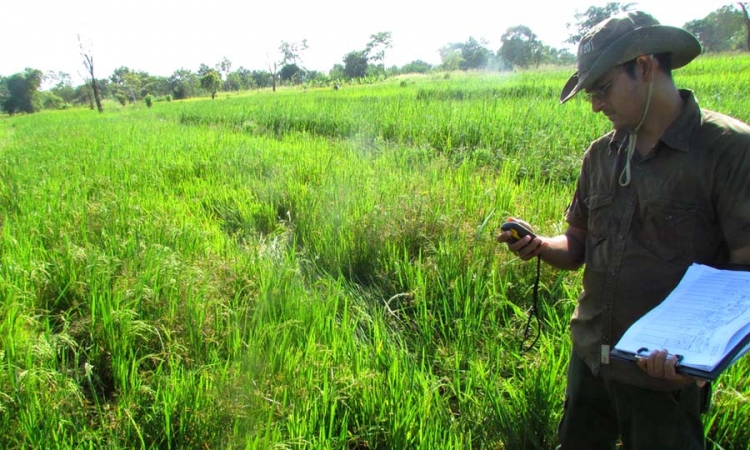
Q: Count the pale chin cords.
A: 1